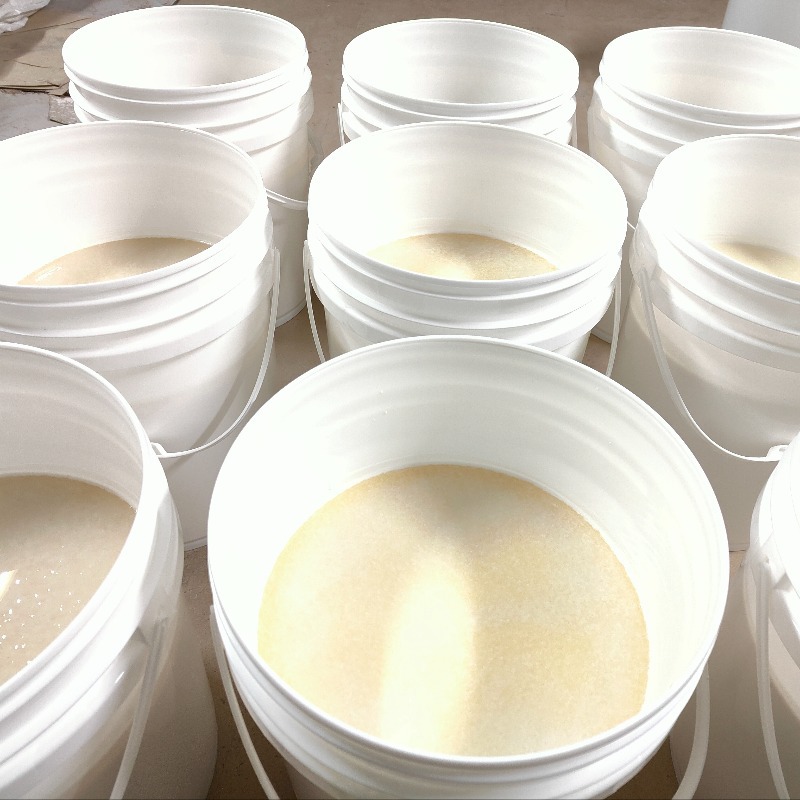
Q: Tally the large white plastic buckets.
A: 9